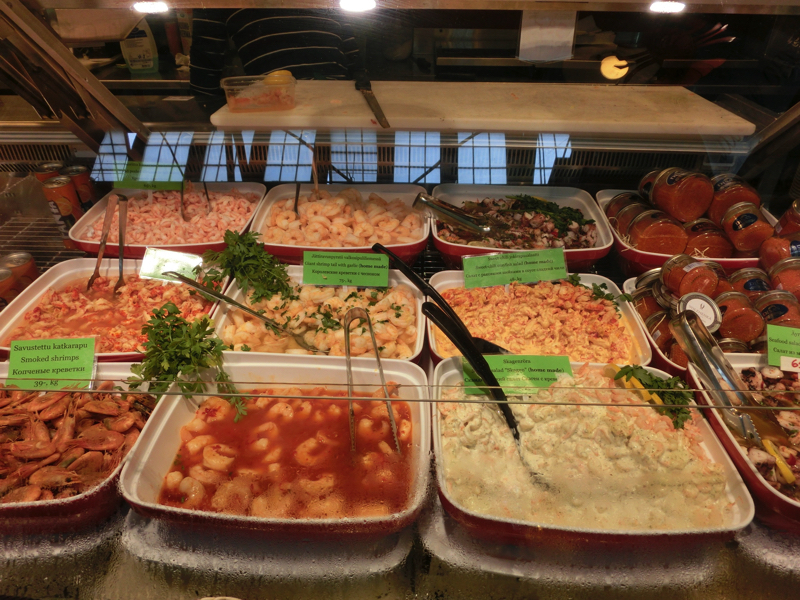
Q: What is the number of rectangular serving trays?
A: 12